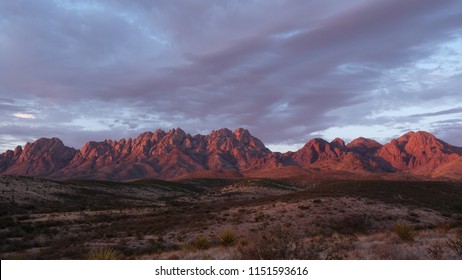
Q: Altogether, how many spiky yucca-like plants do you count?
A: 4